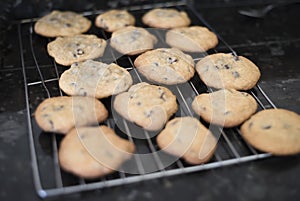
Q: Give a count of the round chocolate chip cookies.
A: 15